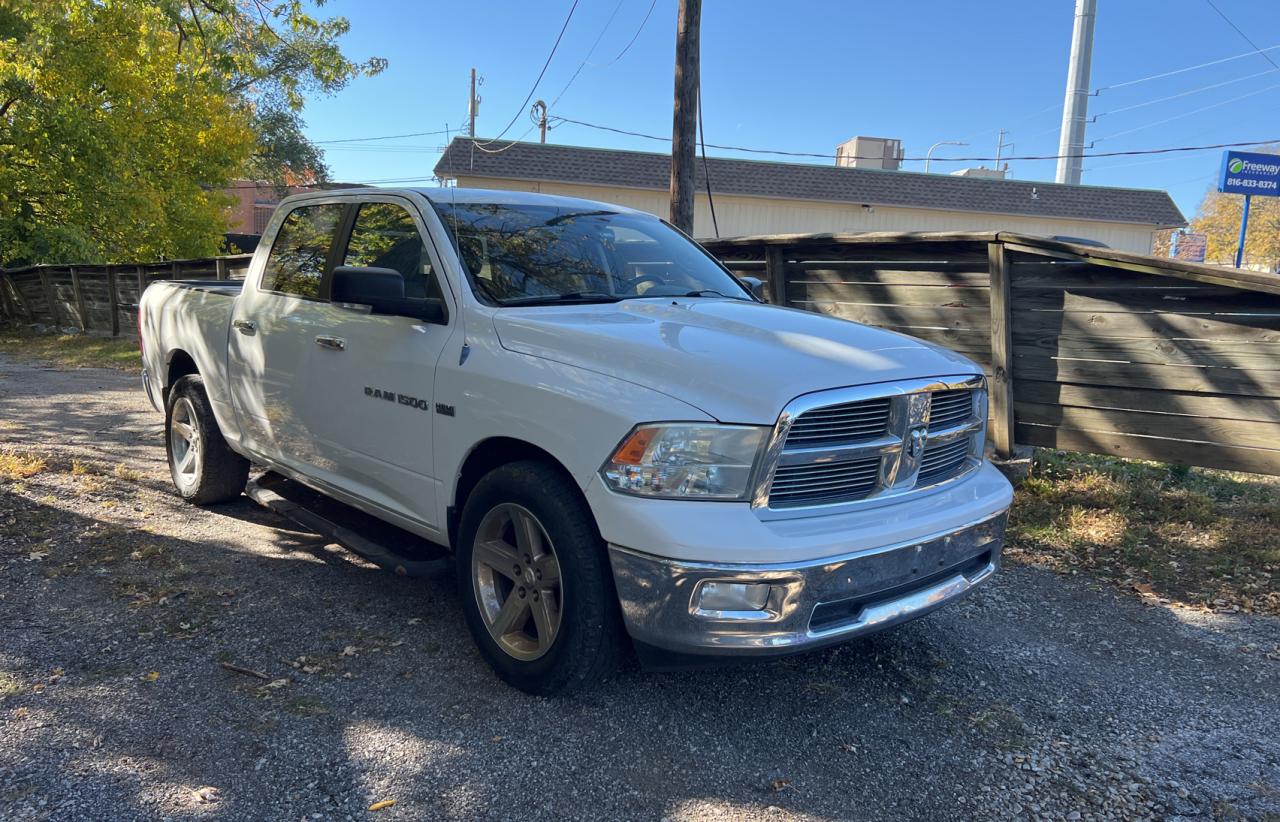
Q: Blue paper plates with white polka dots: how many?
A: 0